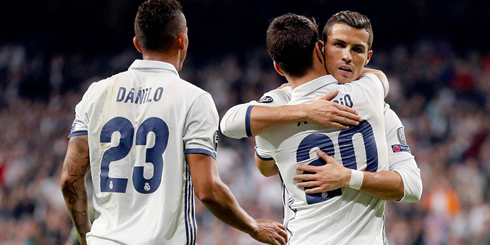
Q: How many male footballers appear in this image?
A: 3